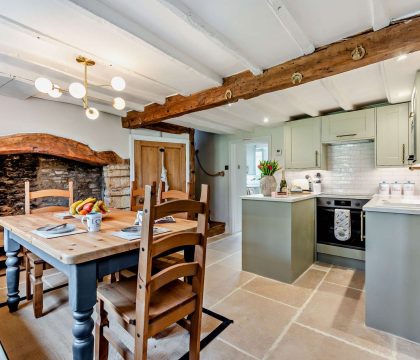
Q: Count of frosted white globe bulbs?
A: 6